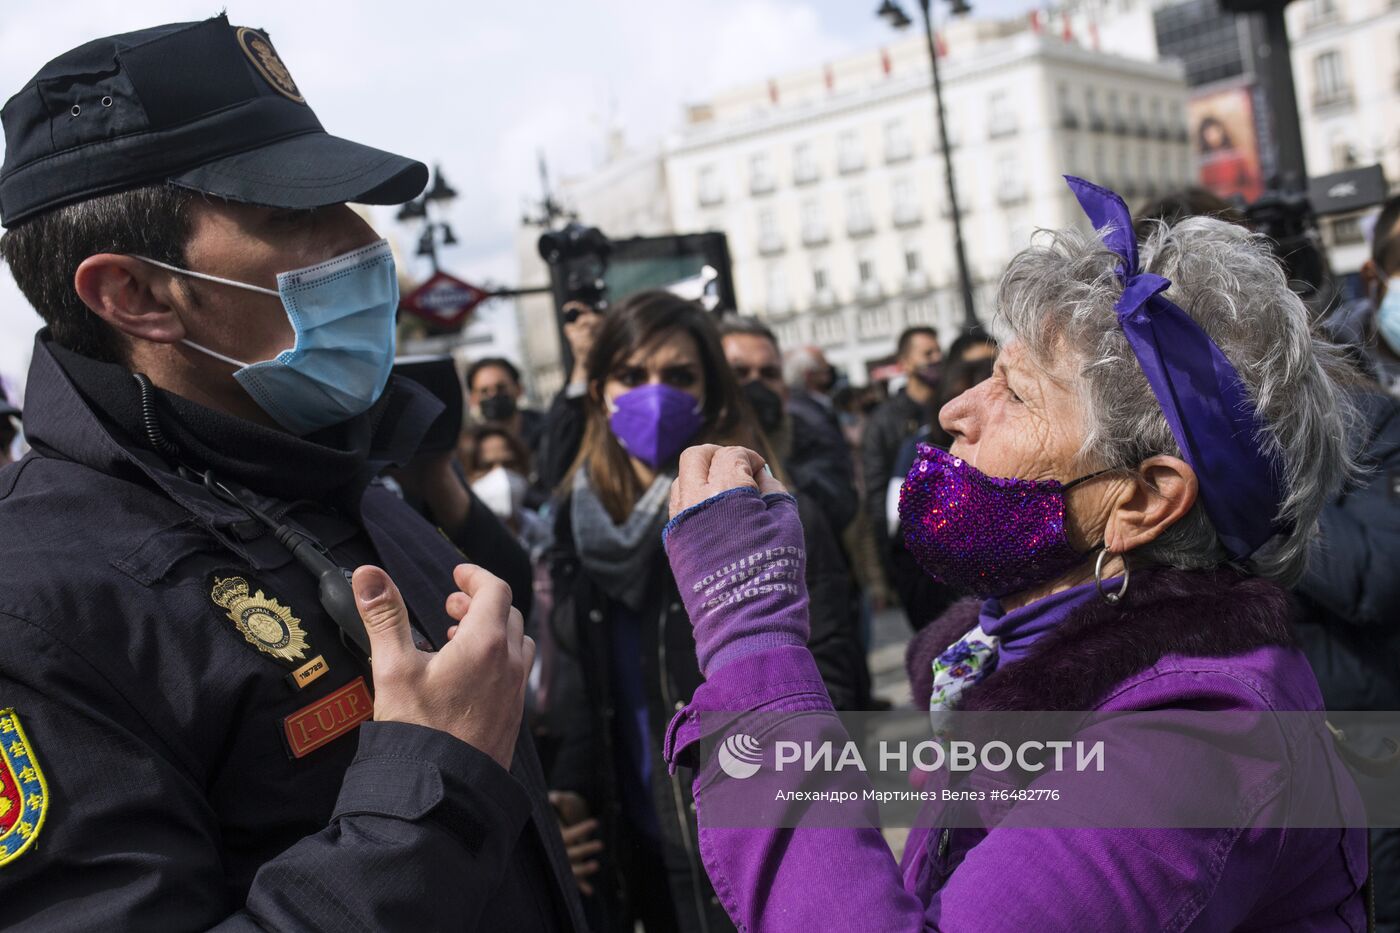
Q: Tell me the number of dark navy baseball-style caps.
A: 1